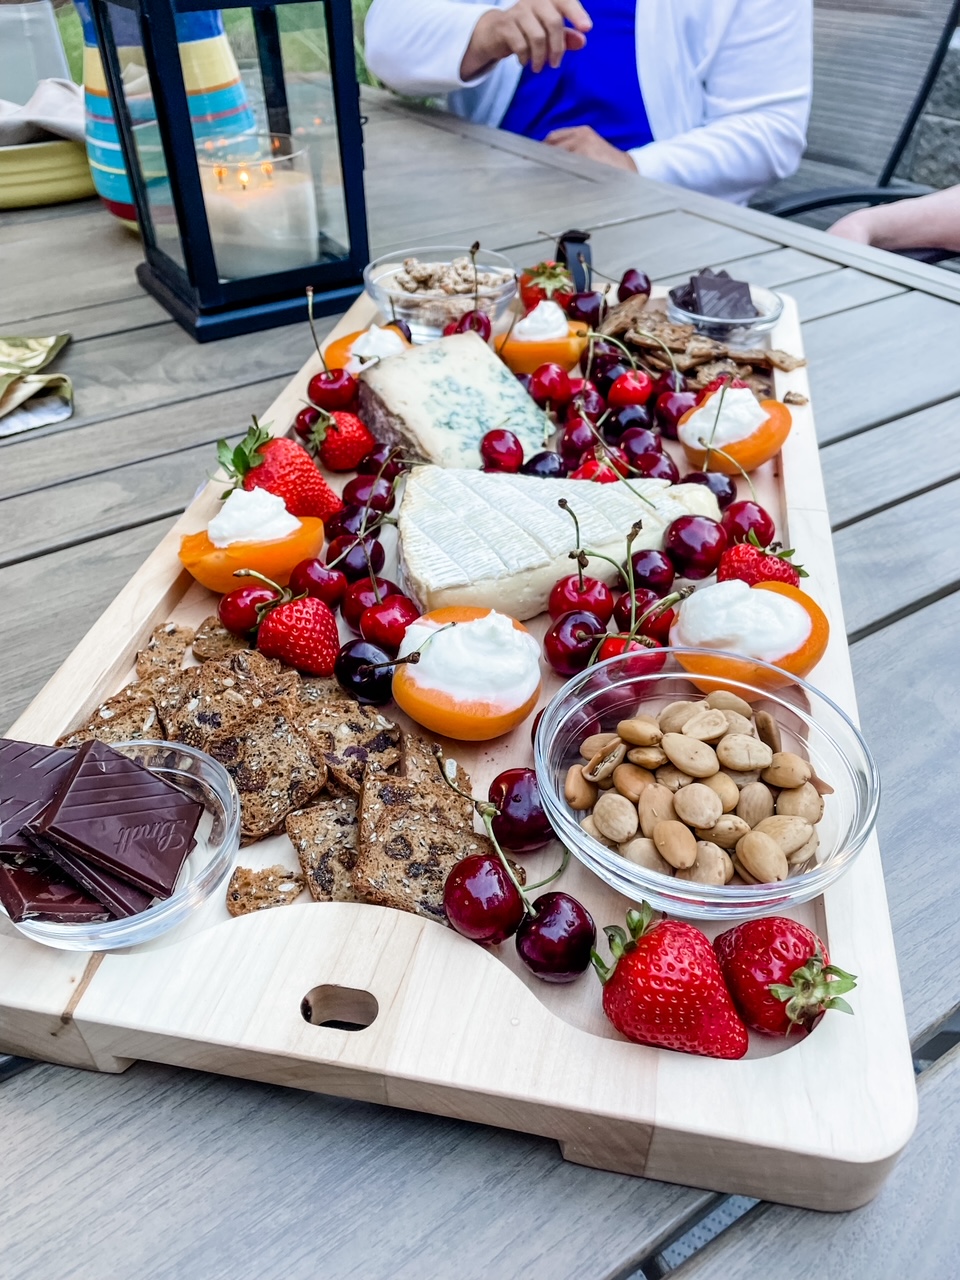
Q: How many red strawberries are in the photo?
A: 8